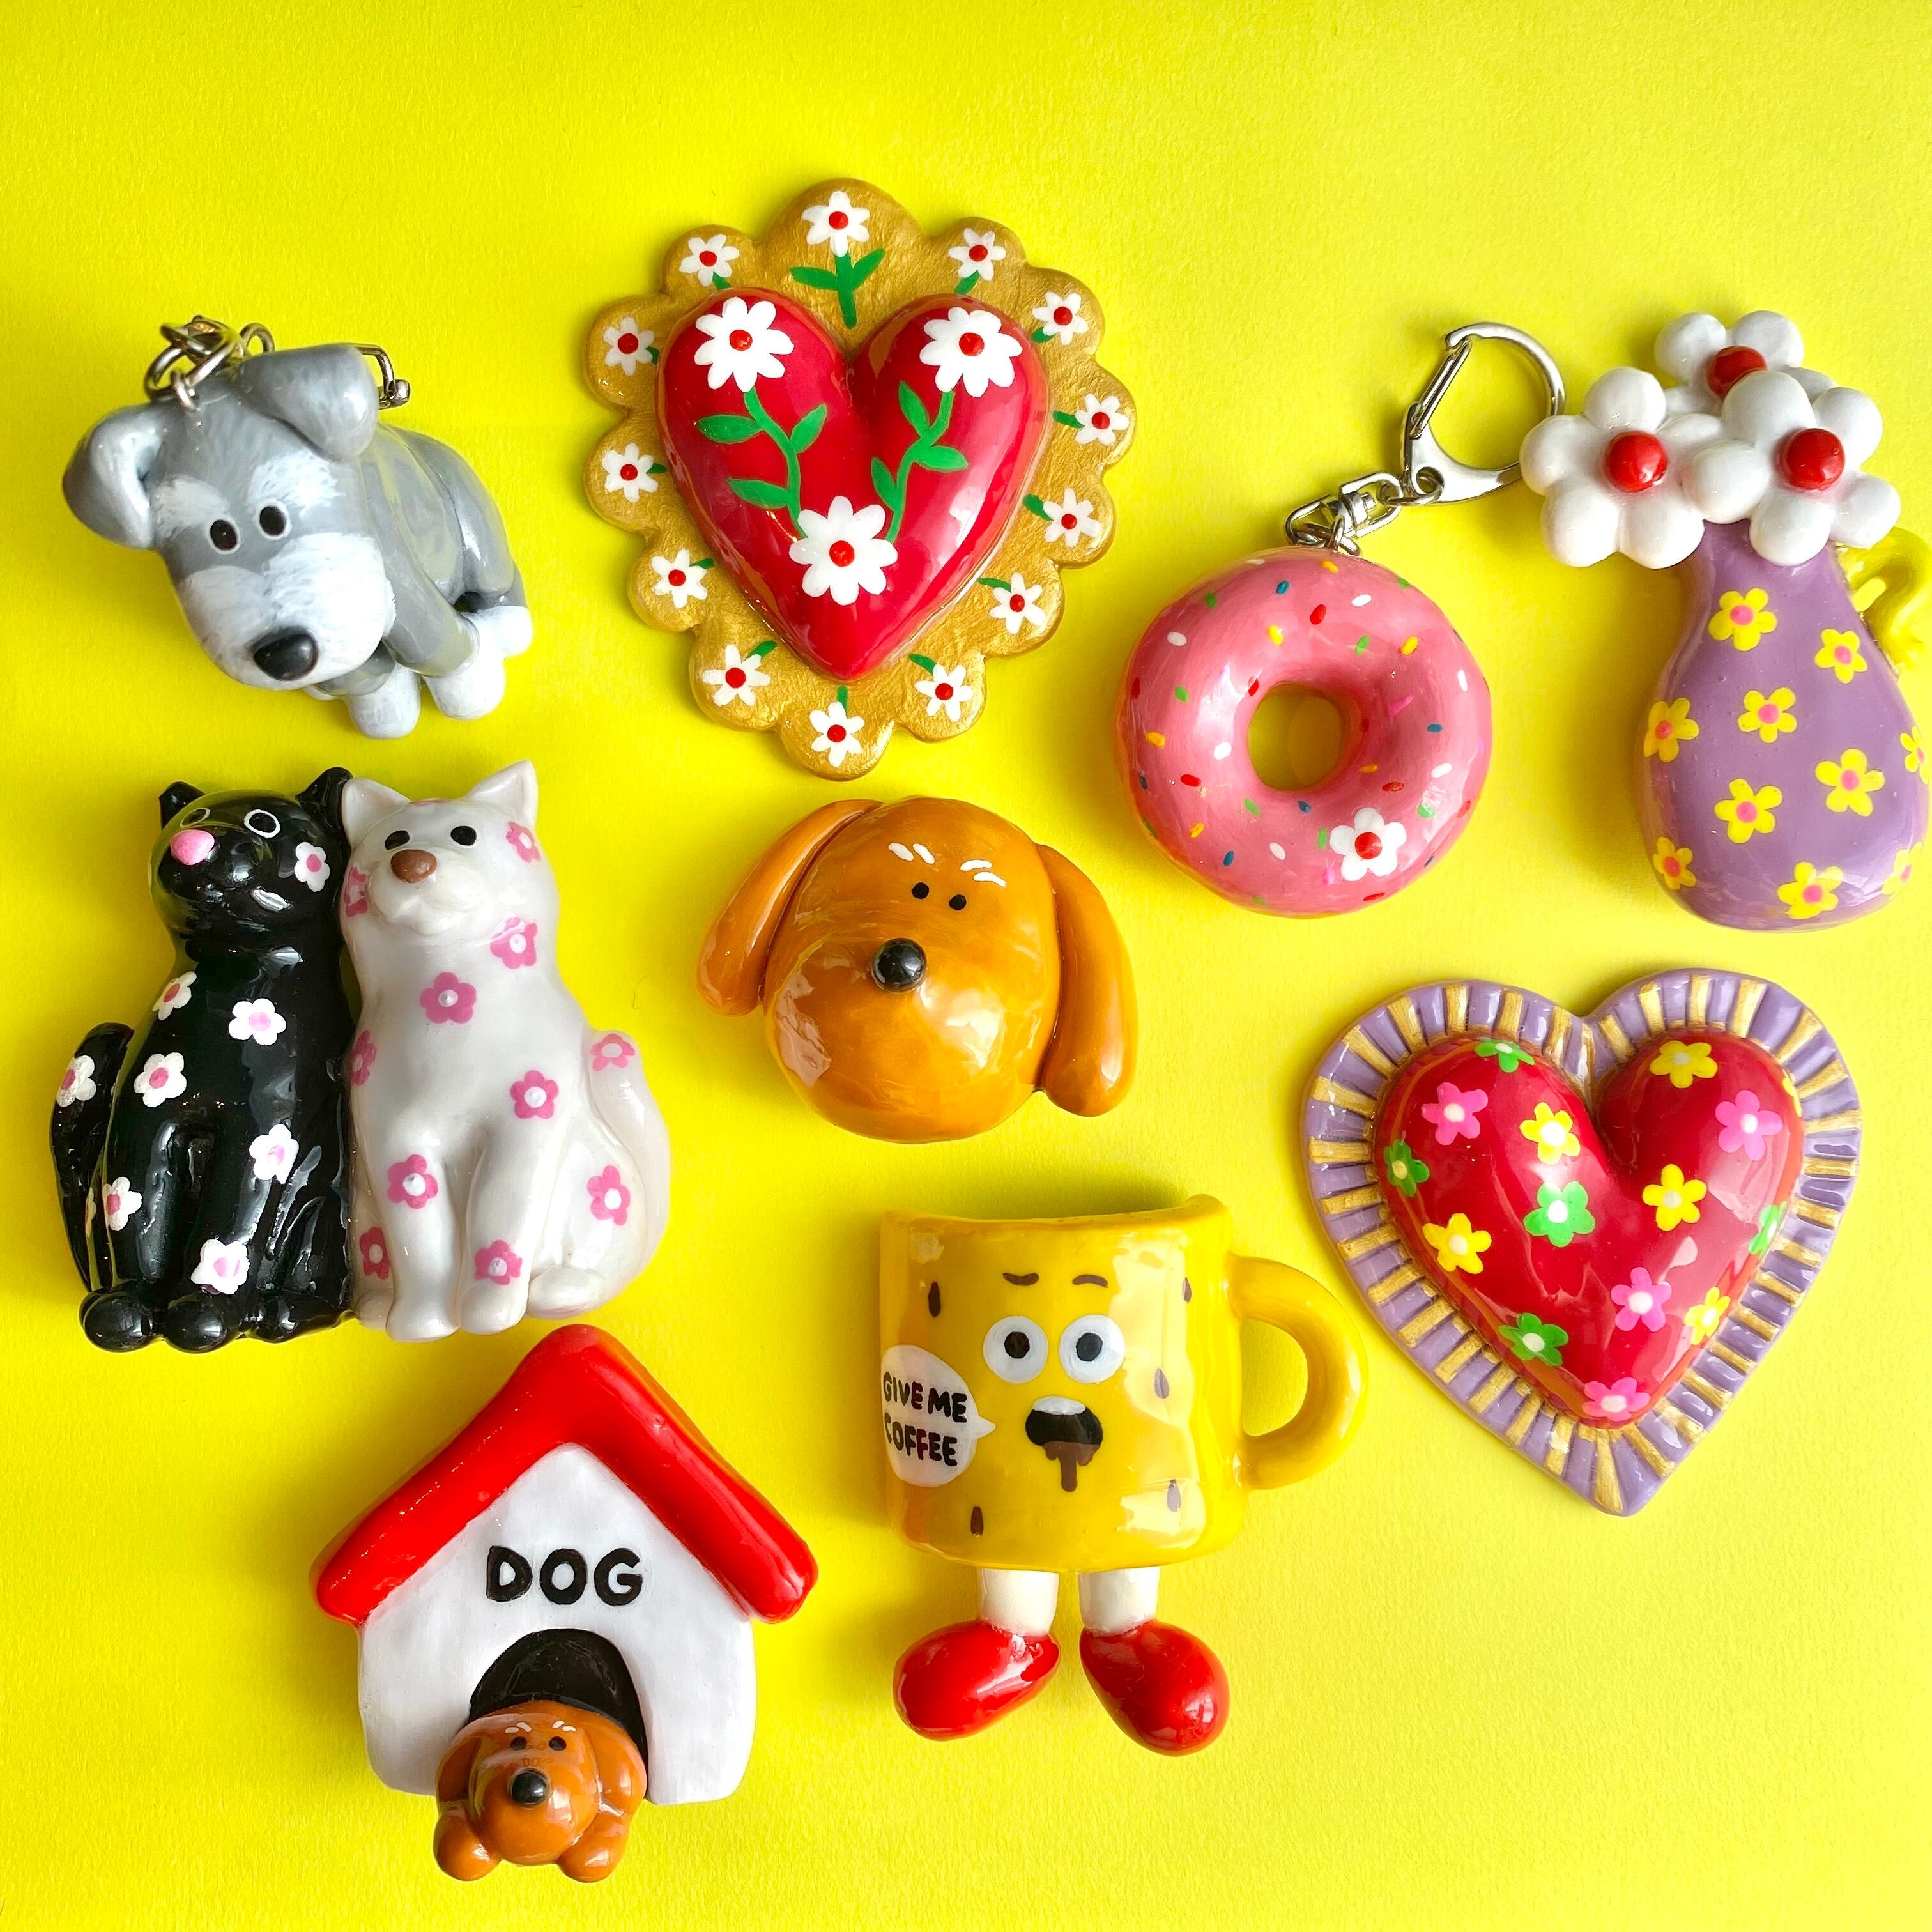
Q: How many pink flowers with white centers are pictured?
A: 15